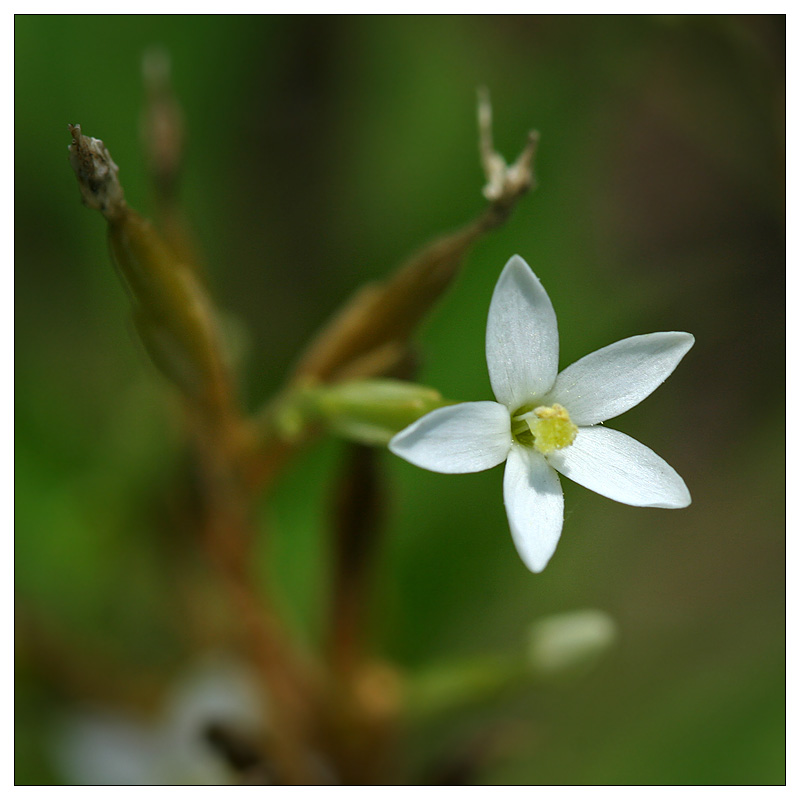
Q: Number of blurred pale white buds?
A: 1